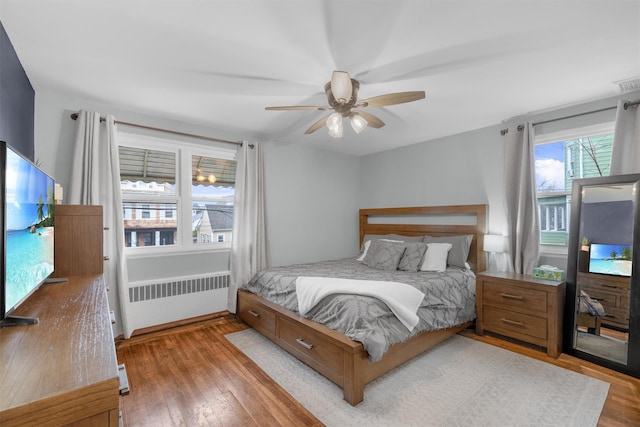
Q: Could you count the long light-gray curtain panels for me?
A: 4